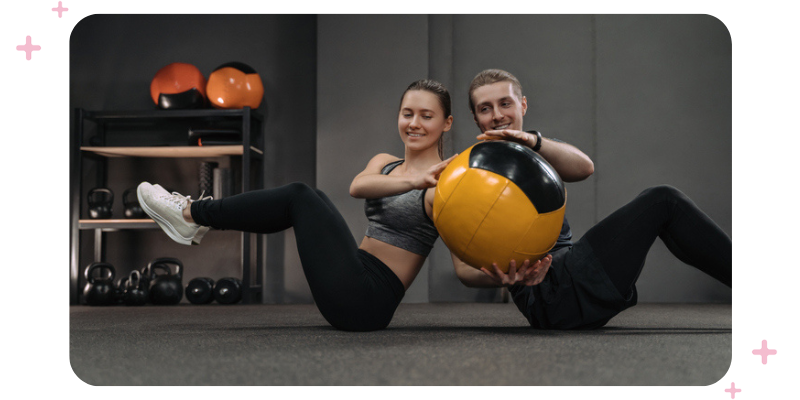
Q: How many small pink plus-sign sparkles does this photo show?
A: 4